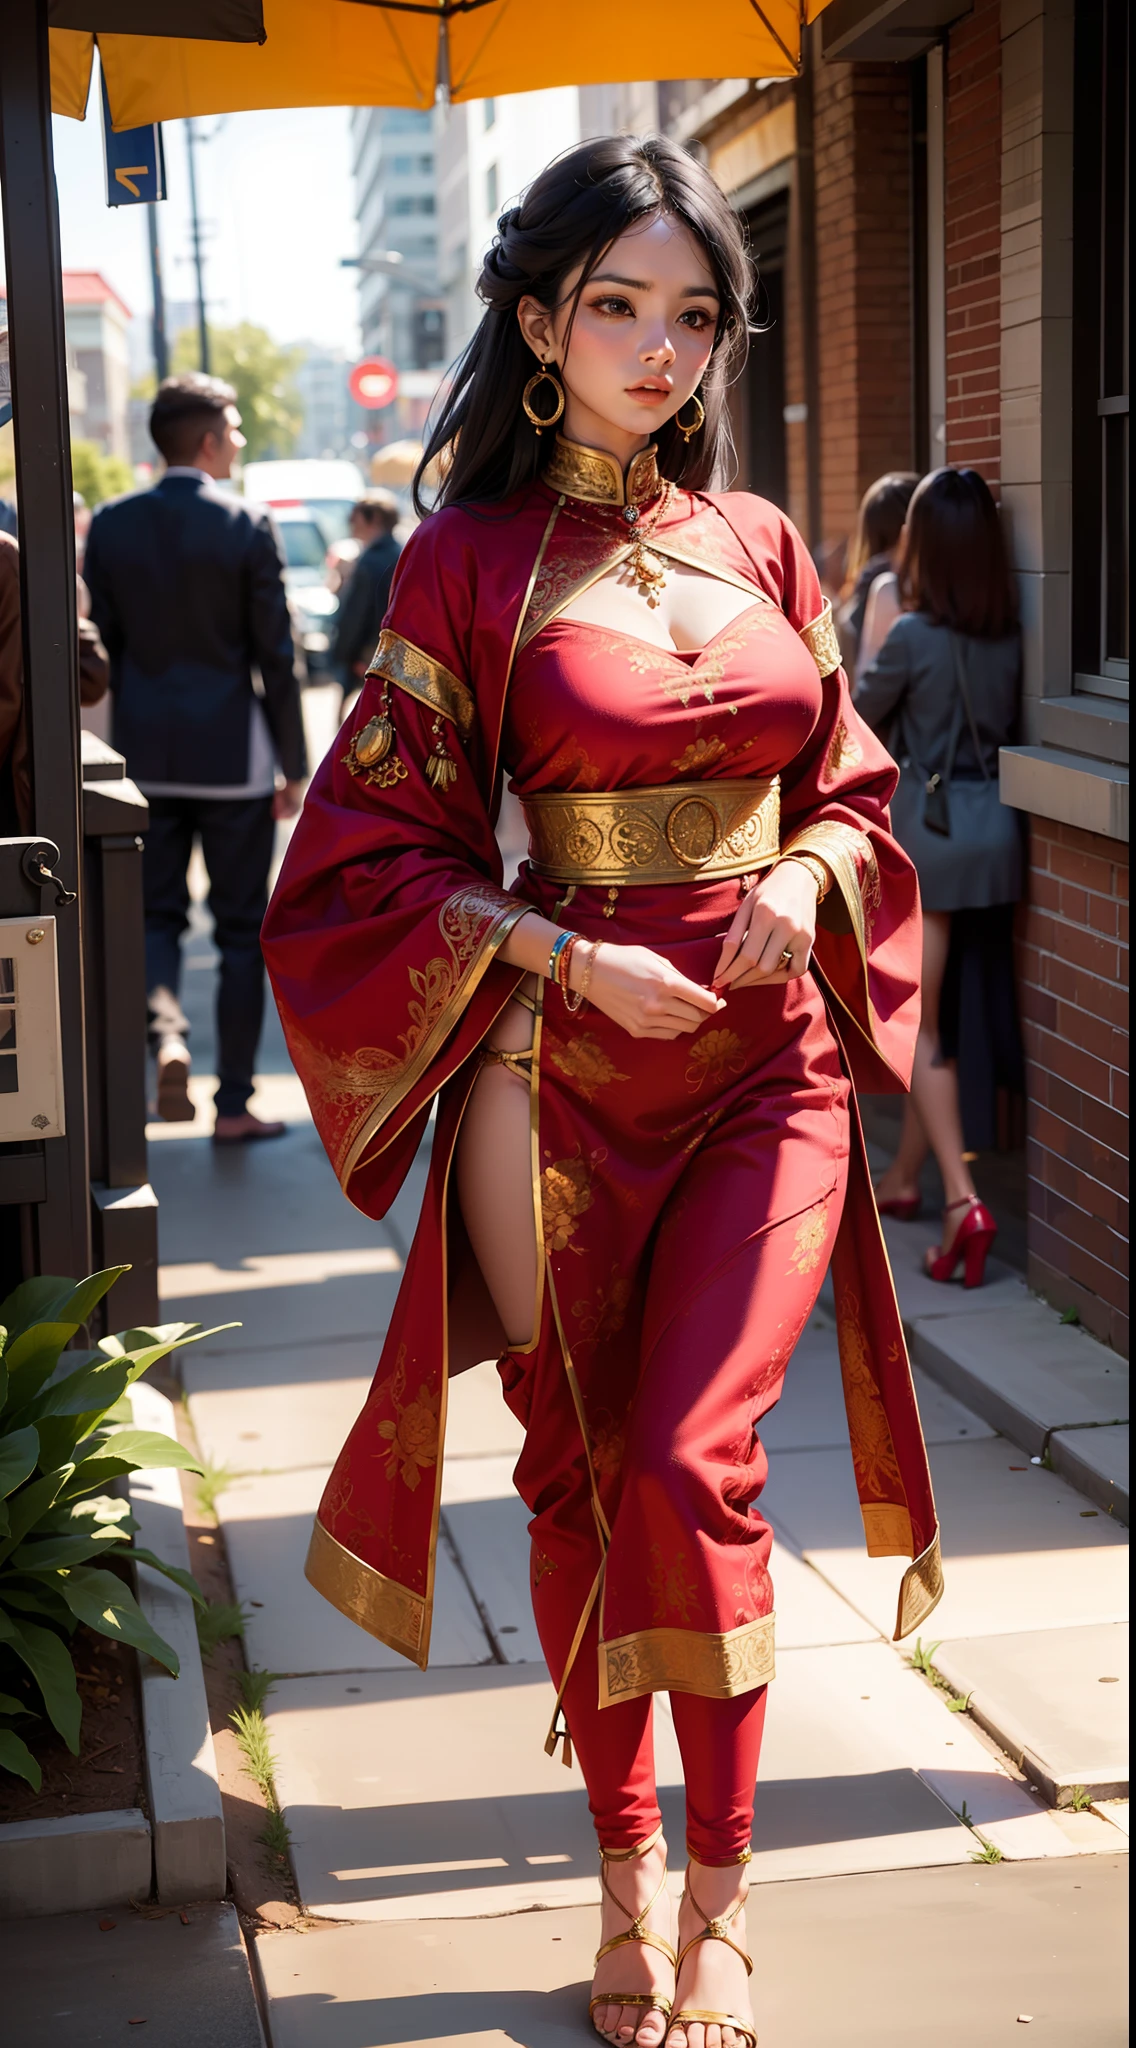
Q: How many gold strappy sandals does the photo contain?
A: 2